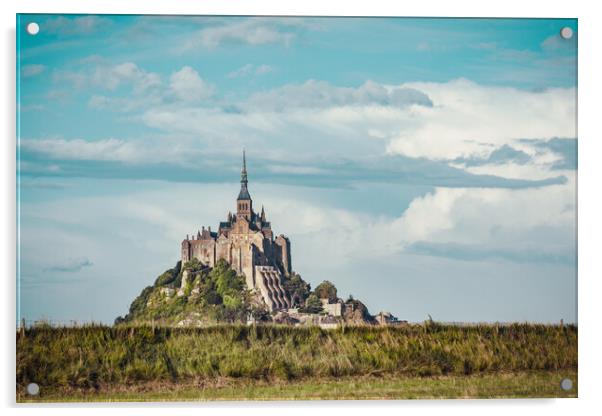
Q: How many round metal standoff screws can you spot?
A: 4